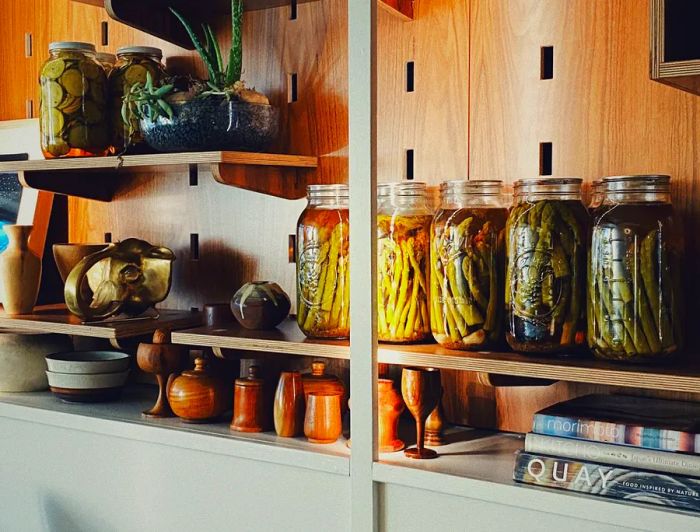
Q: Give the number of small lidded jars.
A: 3